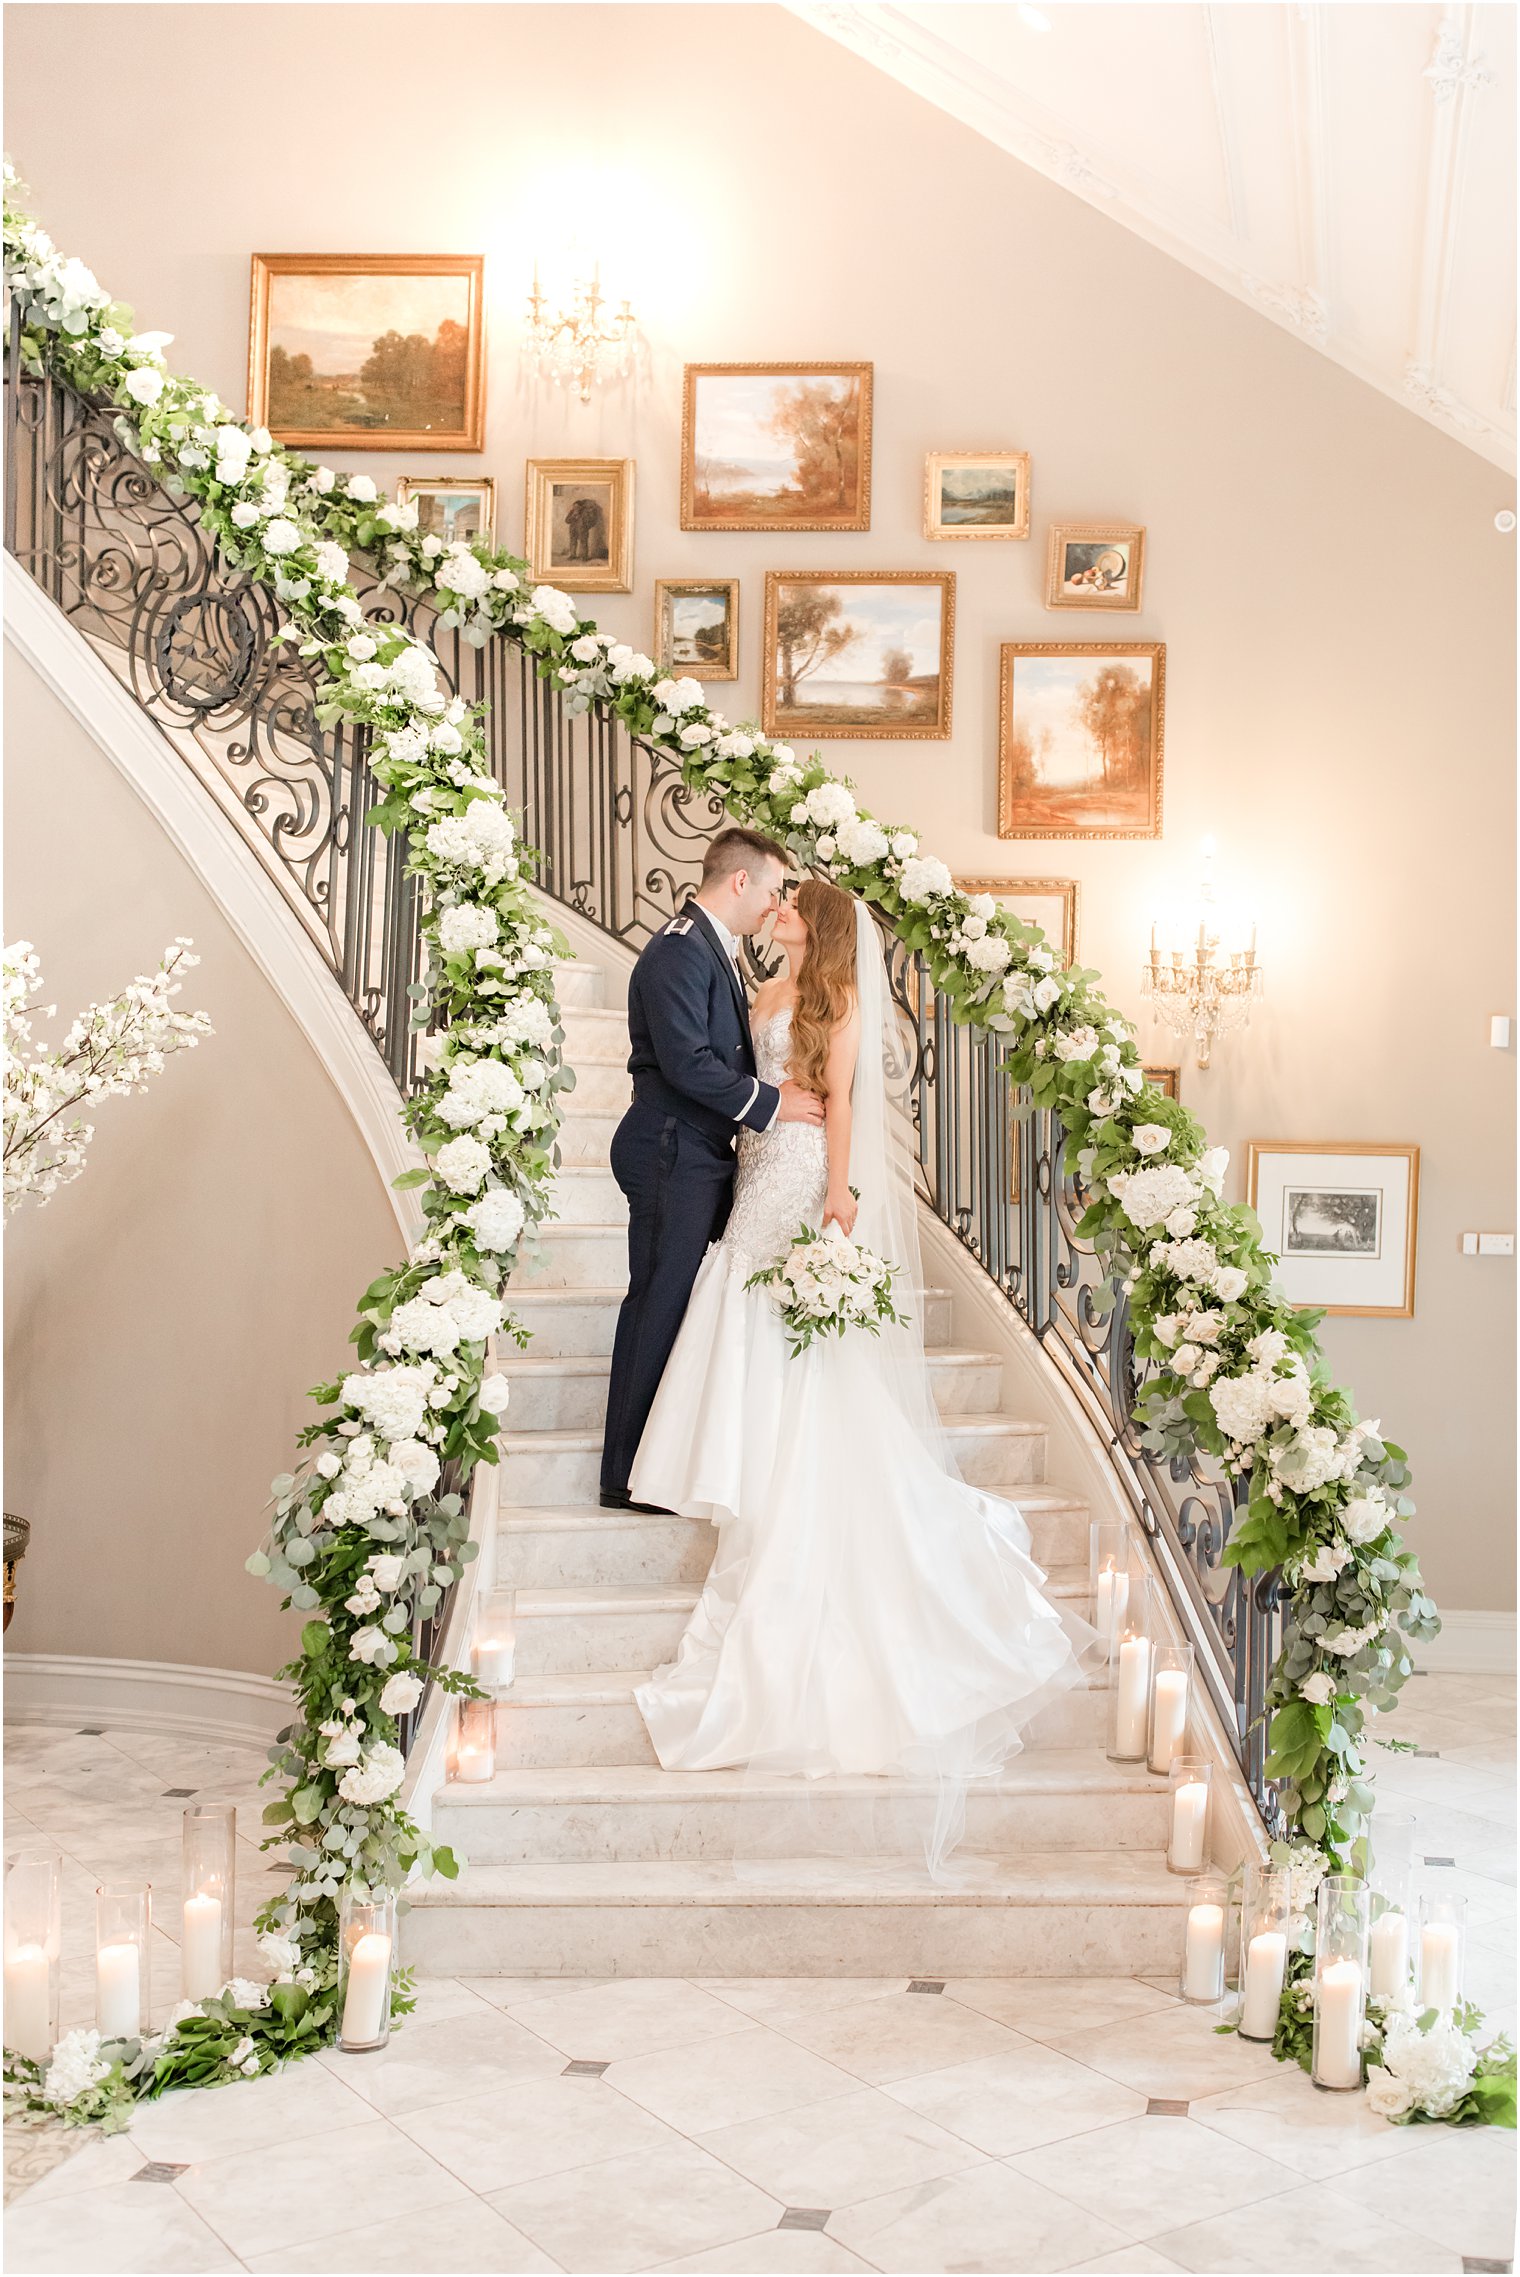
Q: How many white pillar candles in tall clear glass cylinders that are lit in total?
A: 15